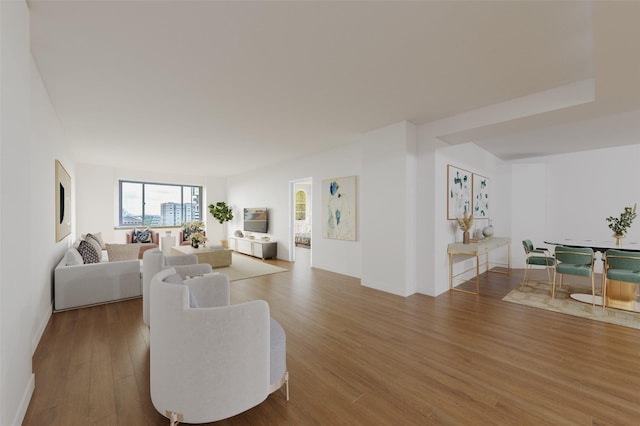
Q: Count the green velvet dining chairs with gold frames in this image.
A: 3